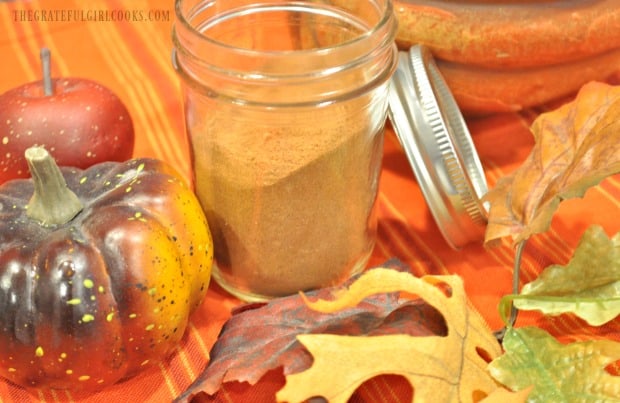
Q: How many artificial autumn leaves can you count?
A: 5